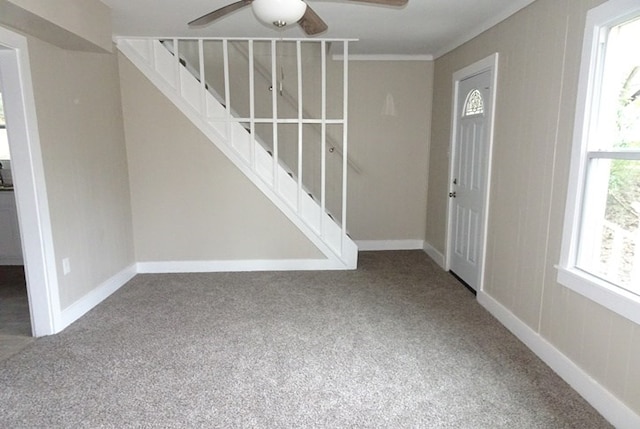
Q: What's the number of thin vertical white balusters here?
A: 9